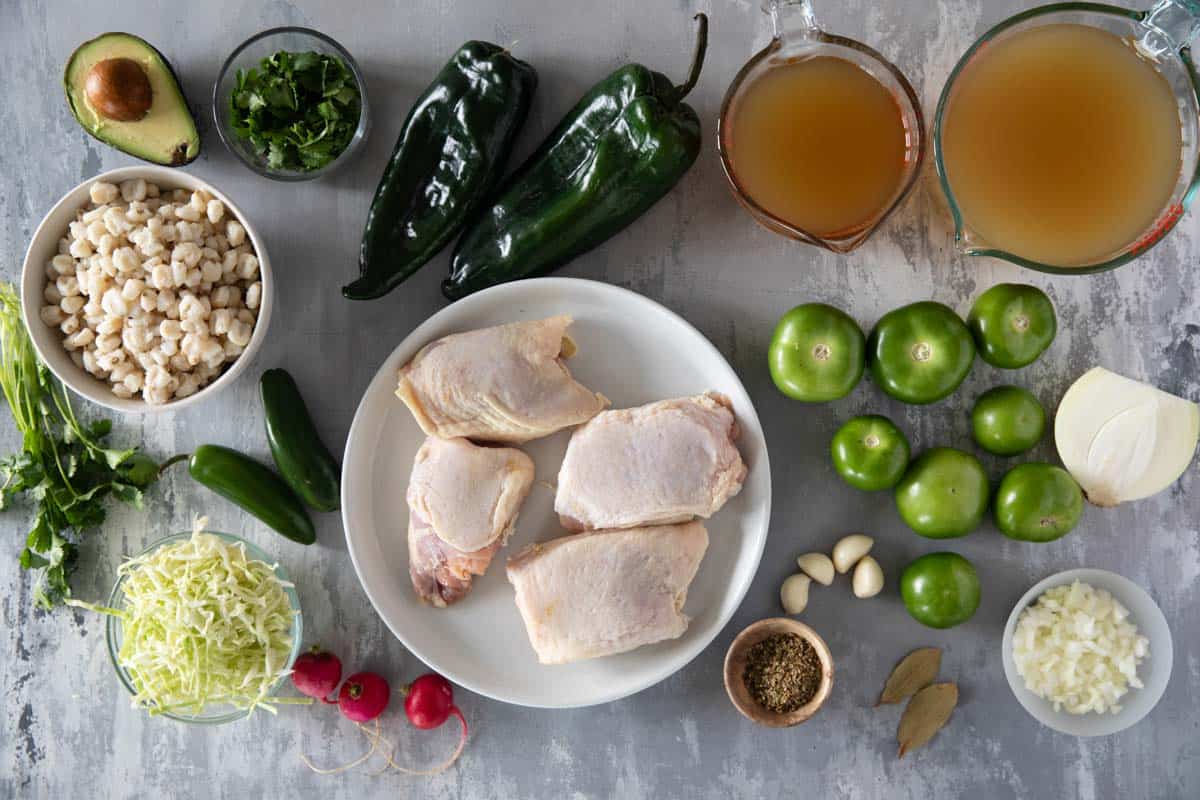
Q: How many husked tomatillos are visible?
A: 8